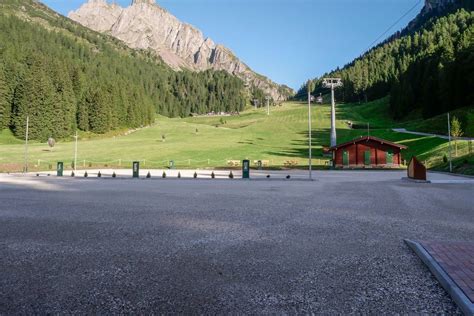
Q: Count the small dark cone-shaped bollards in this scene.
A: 10